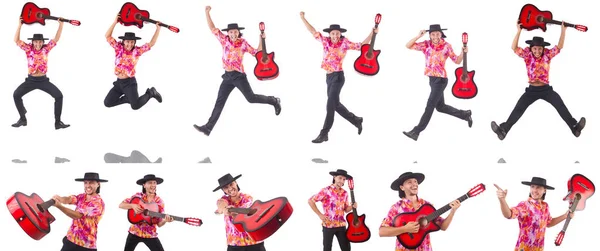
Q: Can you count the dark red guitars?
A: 12